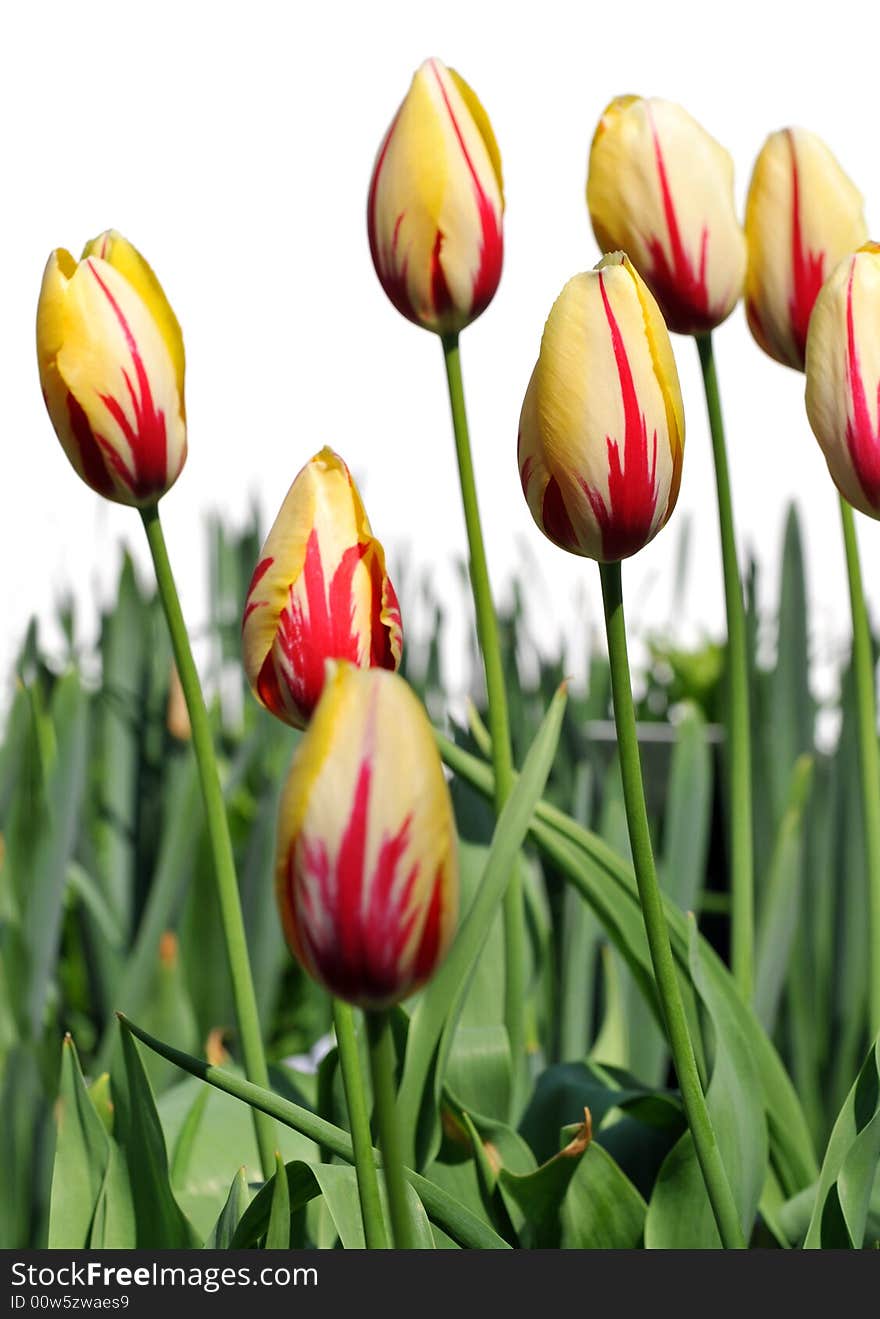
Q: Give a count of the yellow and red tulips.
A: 8